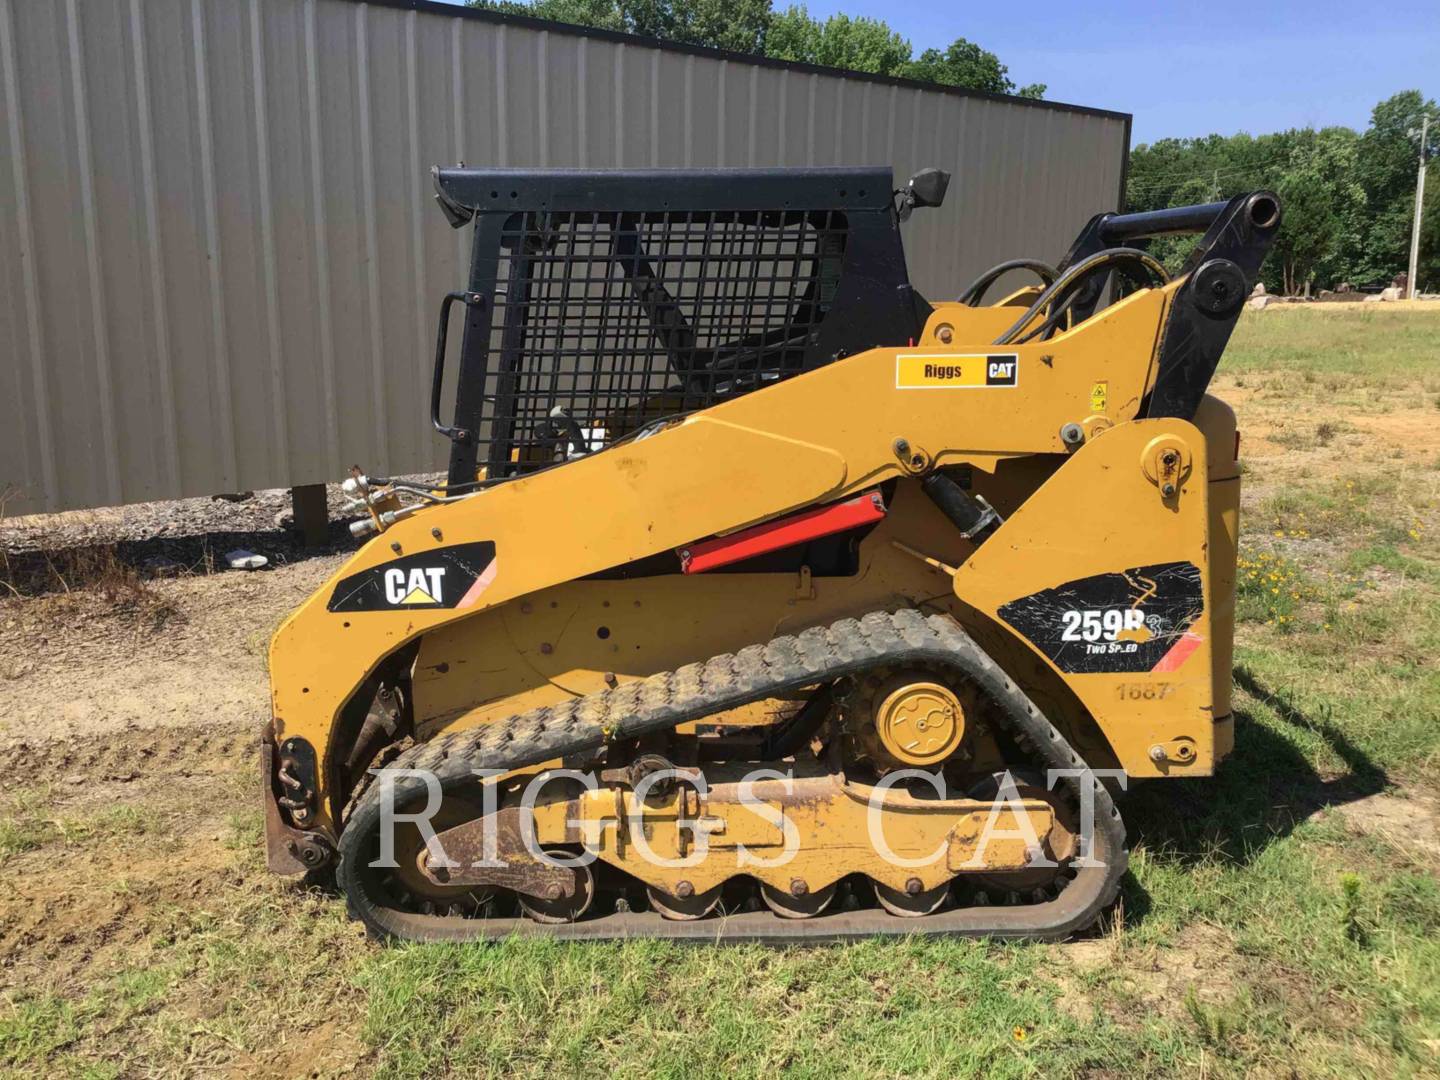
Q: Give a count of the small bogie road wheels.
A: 4